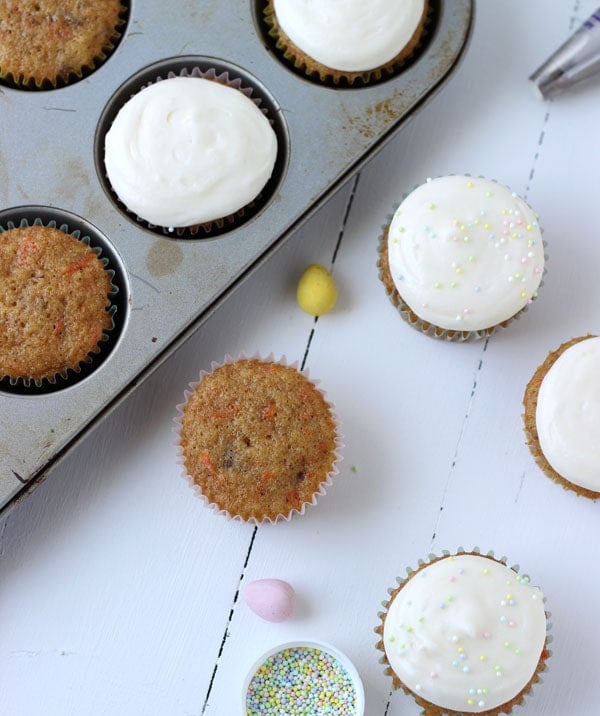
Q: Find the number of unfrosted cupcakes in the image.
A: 3